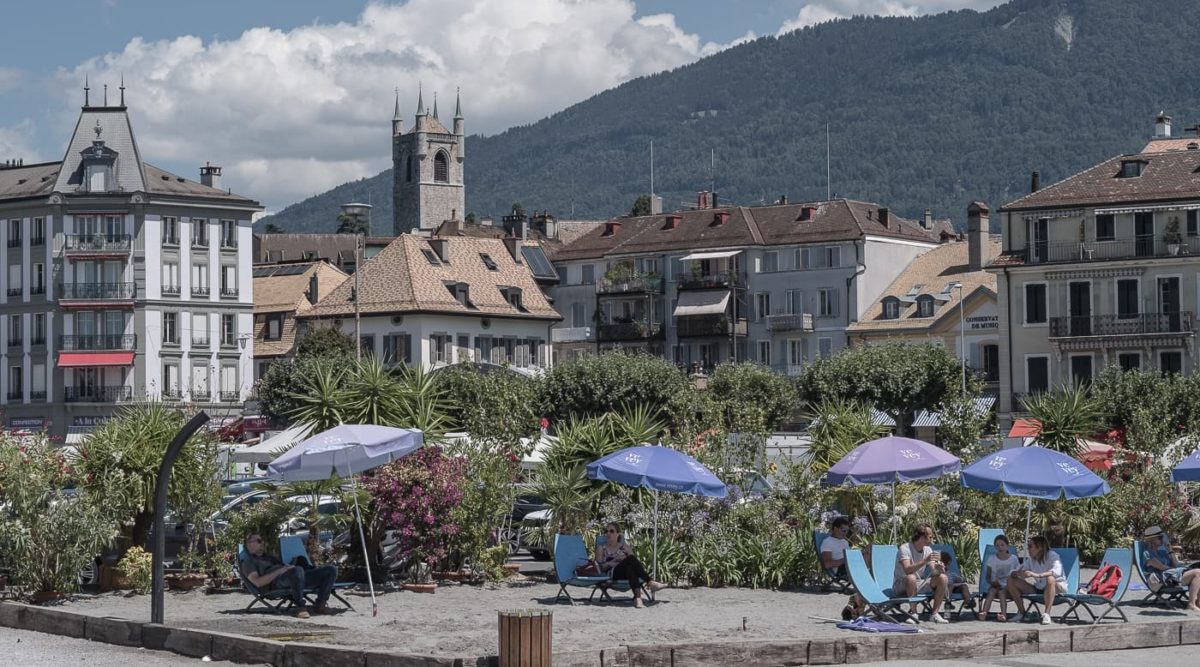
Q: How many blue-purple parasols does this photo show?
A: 5